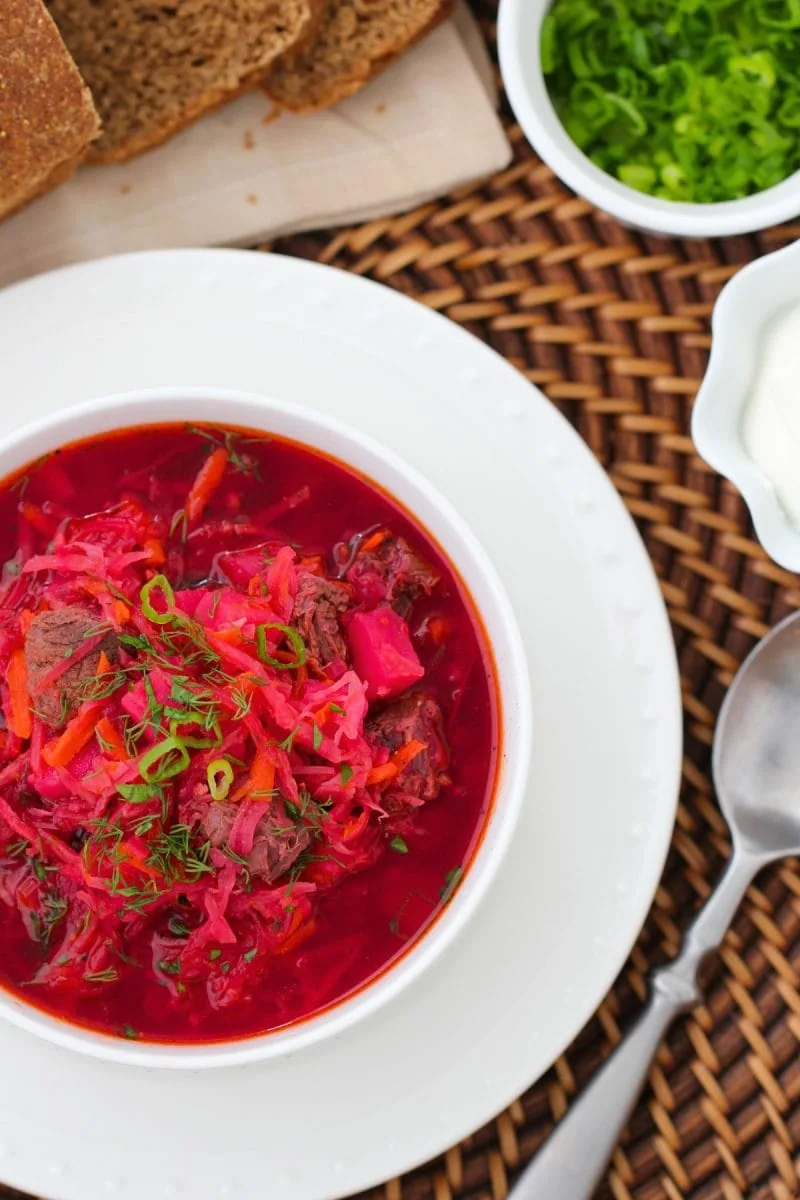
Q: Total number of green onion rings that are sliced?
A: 5